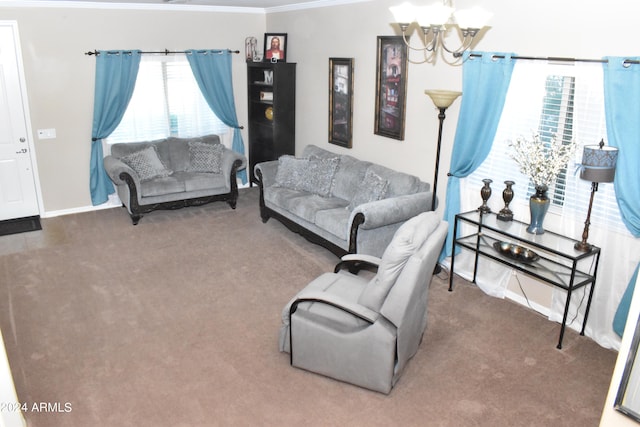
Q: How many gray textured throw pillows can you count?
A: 5